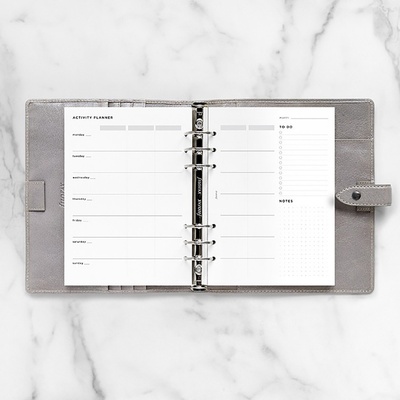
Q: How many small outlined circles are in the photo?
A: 13